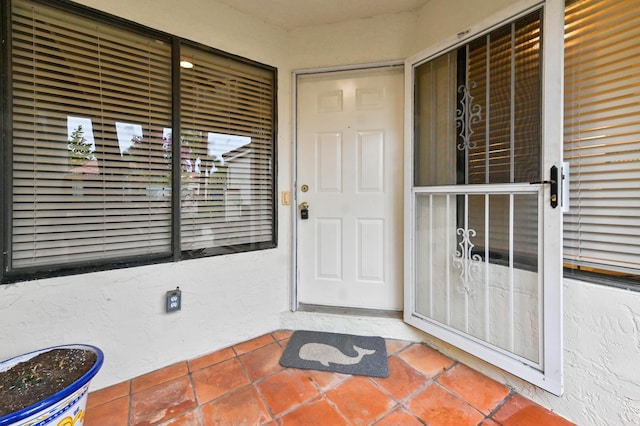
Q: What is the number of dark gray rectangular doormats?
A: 1